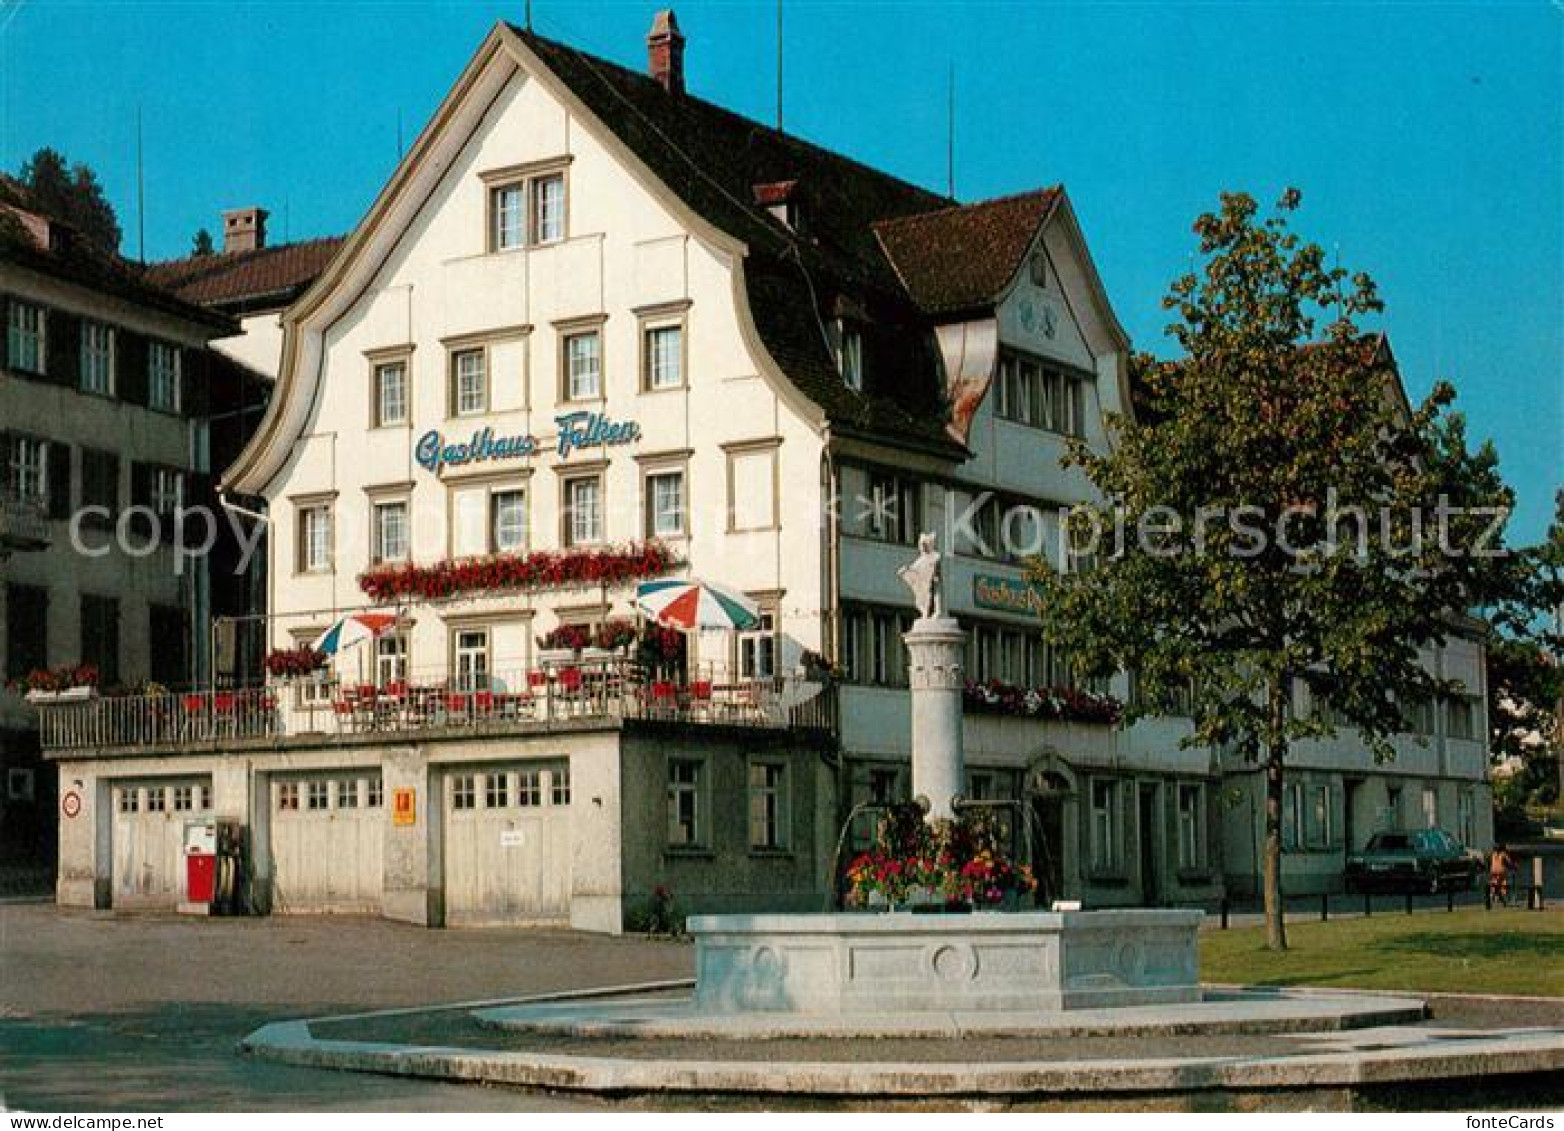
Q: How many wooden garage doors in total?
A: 3